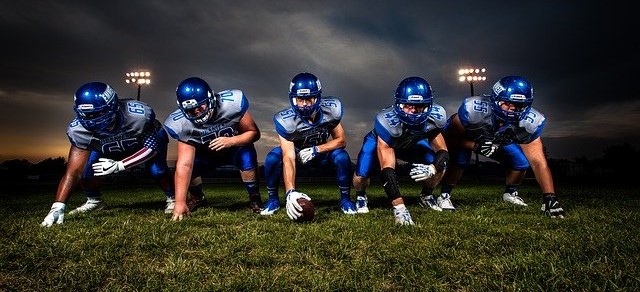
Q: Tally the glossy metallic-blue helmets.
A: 5